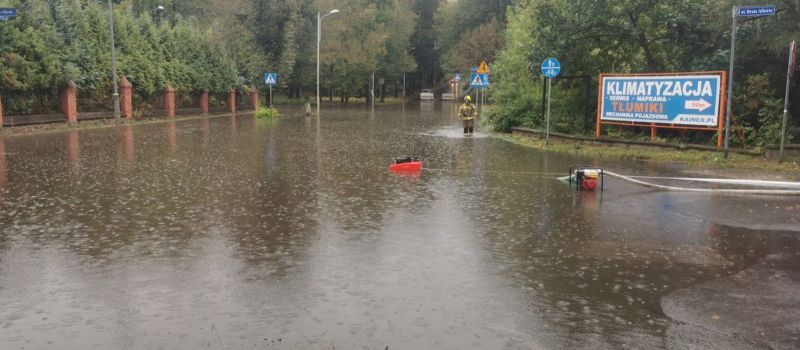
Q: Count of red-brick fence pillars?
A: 7